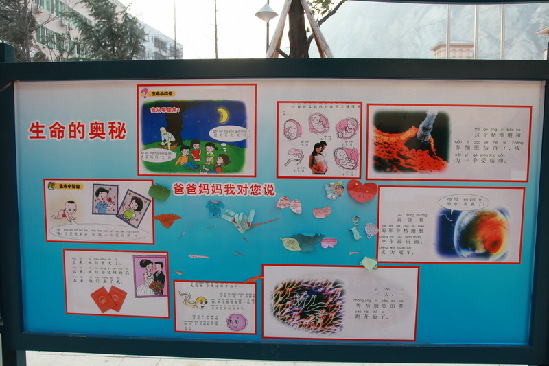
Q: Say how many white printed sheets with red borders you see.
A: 8